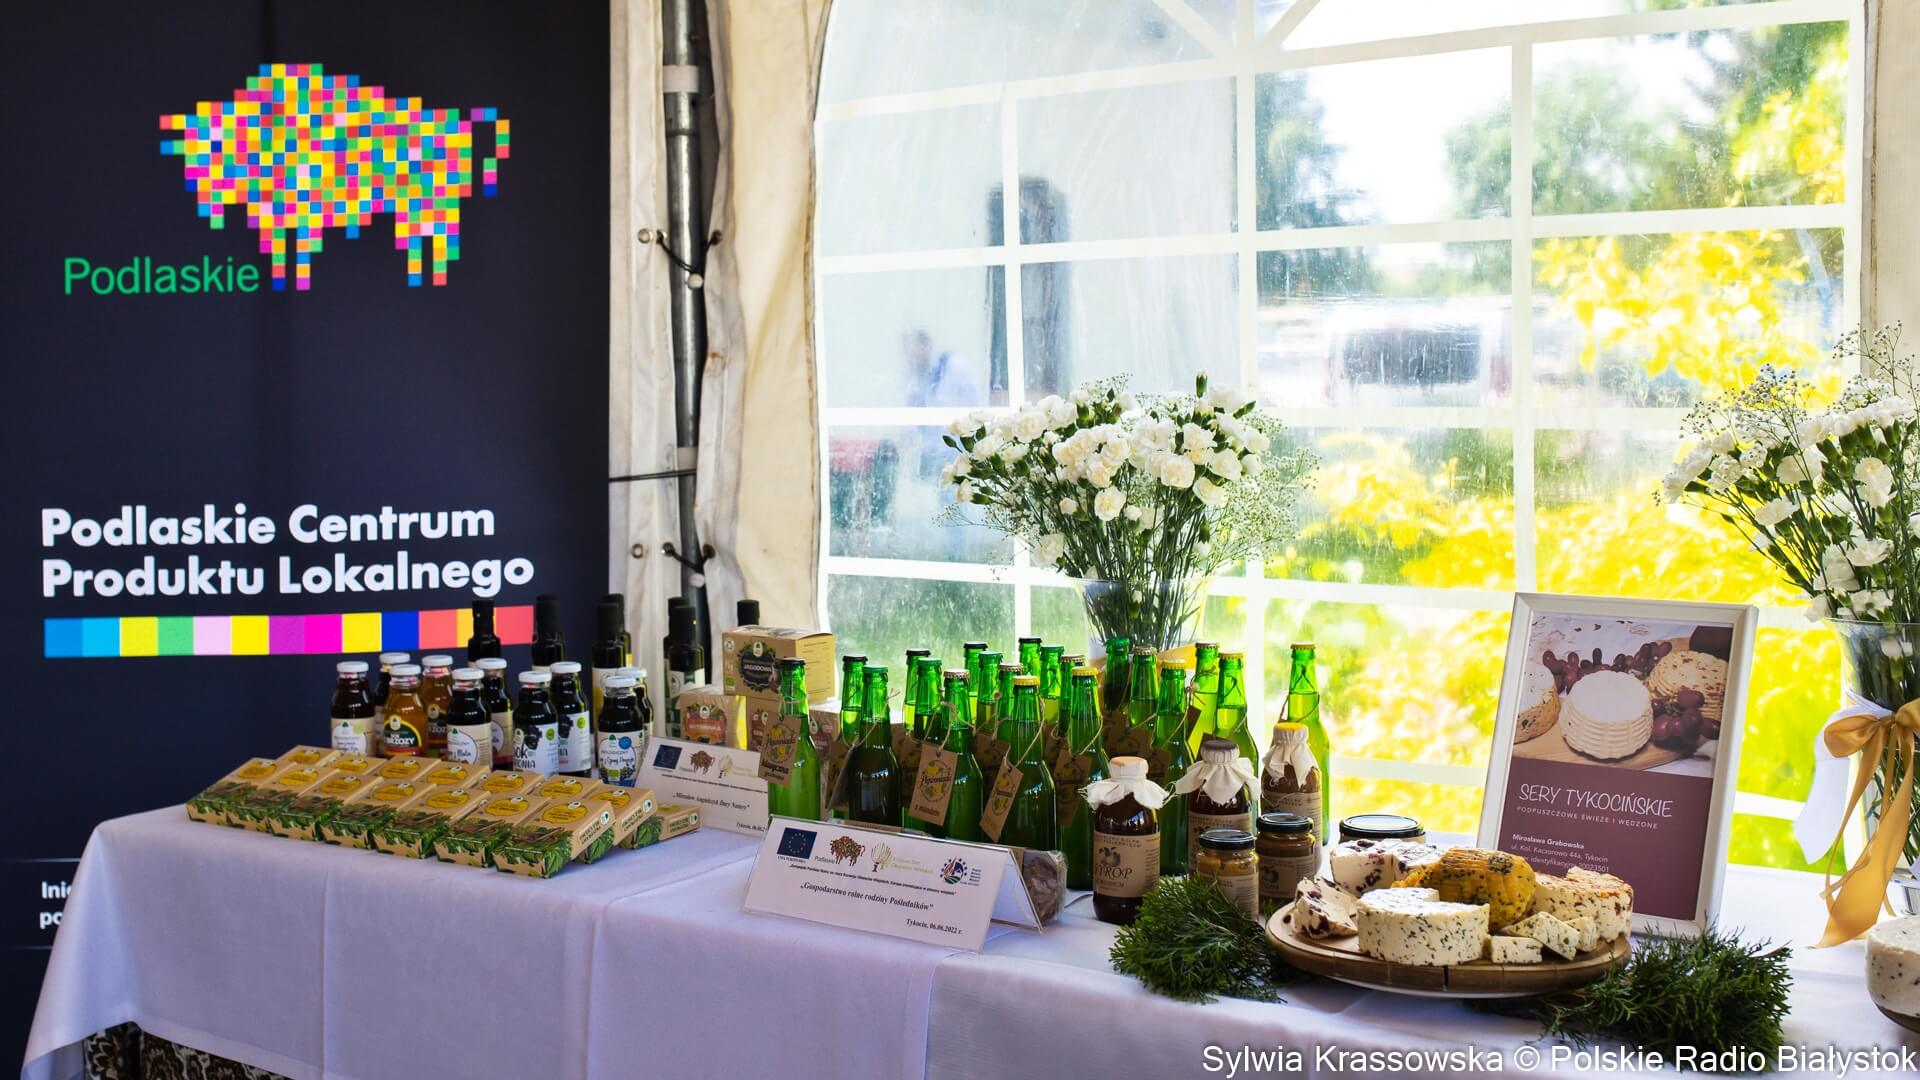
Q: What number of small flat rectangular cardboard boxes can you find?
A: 15